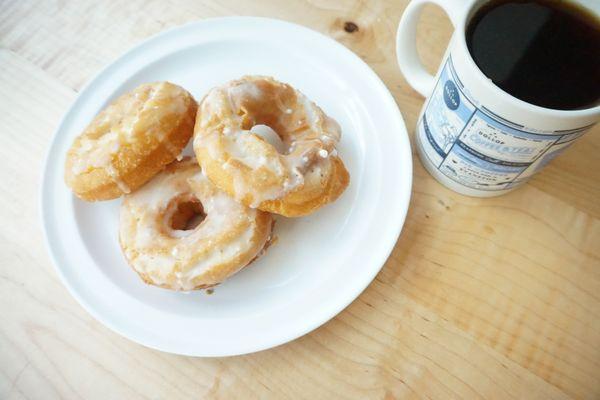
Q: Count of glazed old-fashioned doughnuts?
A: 3